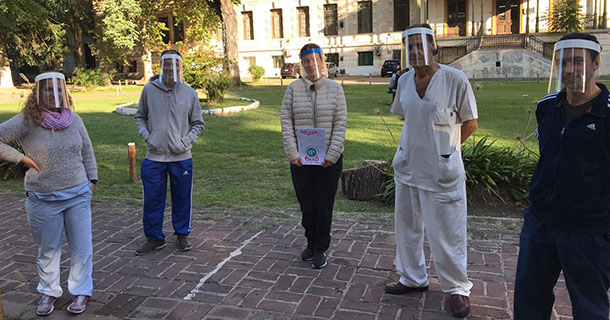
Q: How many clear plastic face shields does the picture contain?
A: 5